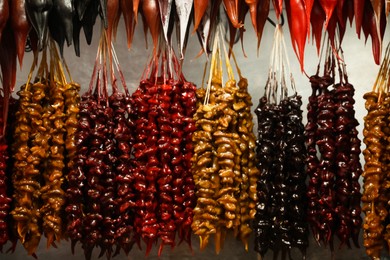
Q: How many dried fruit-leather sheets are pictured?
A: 0